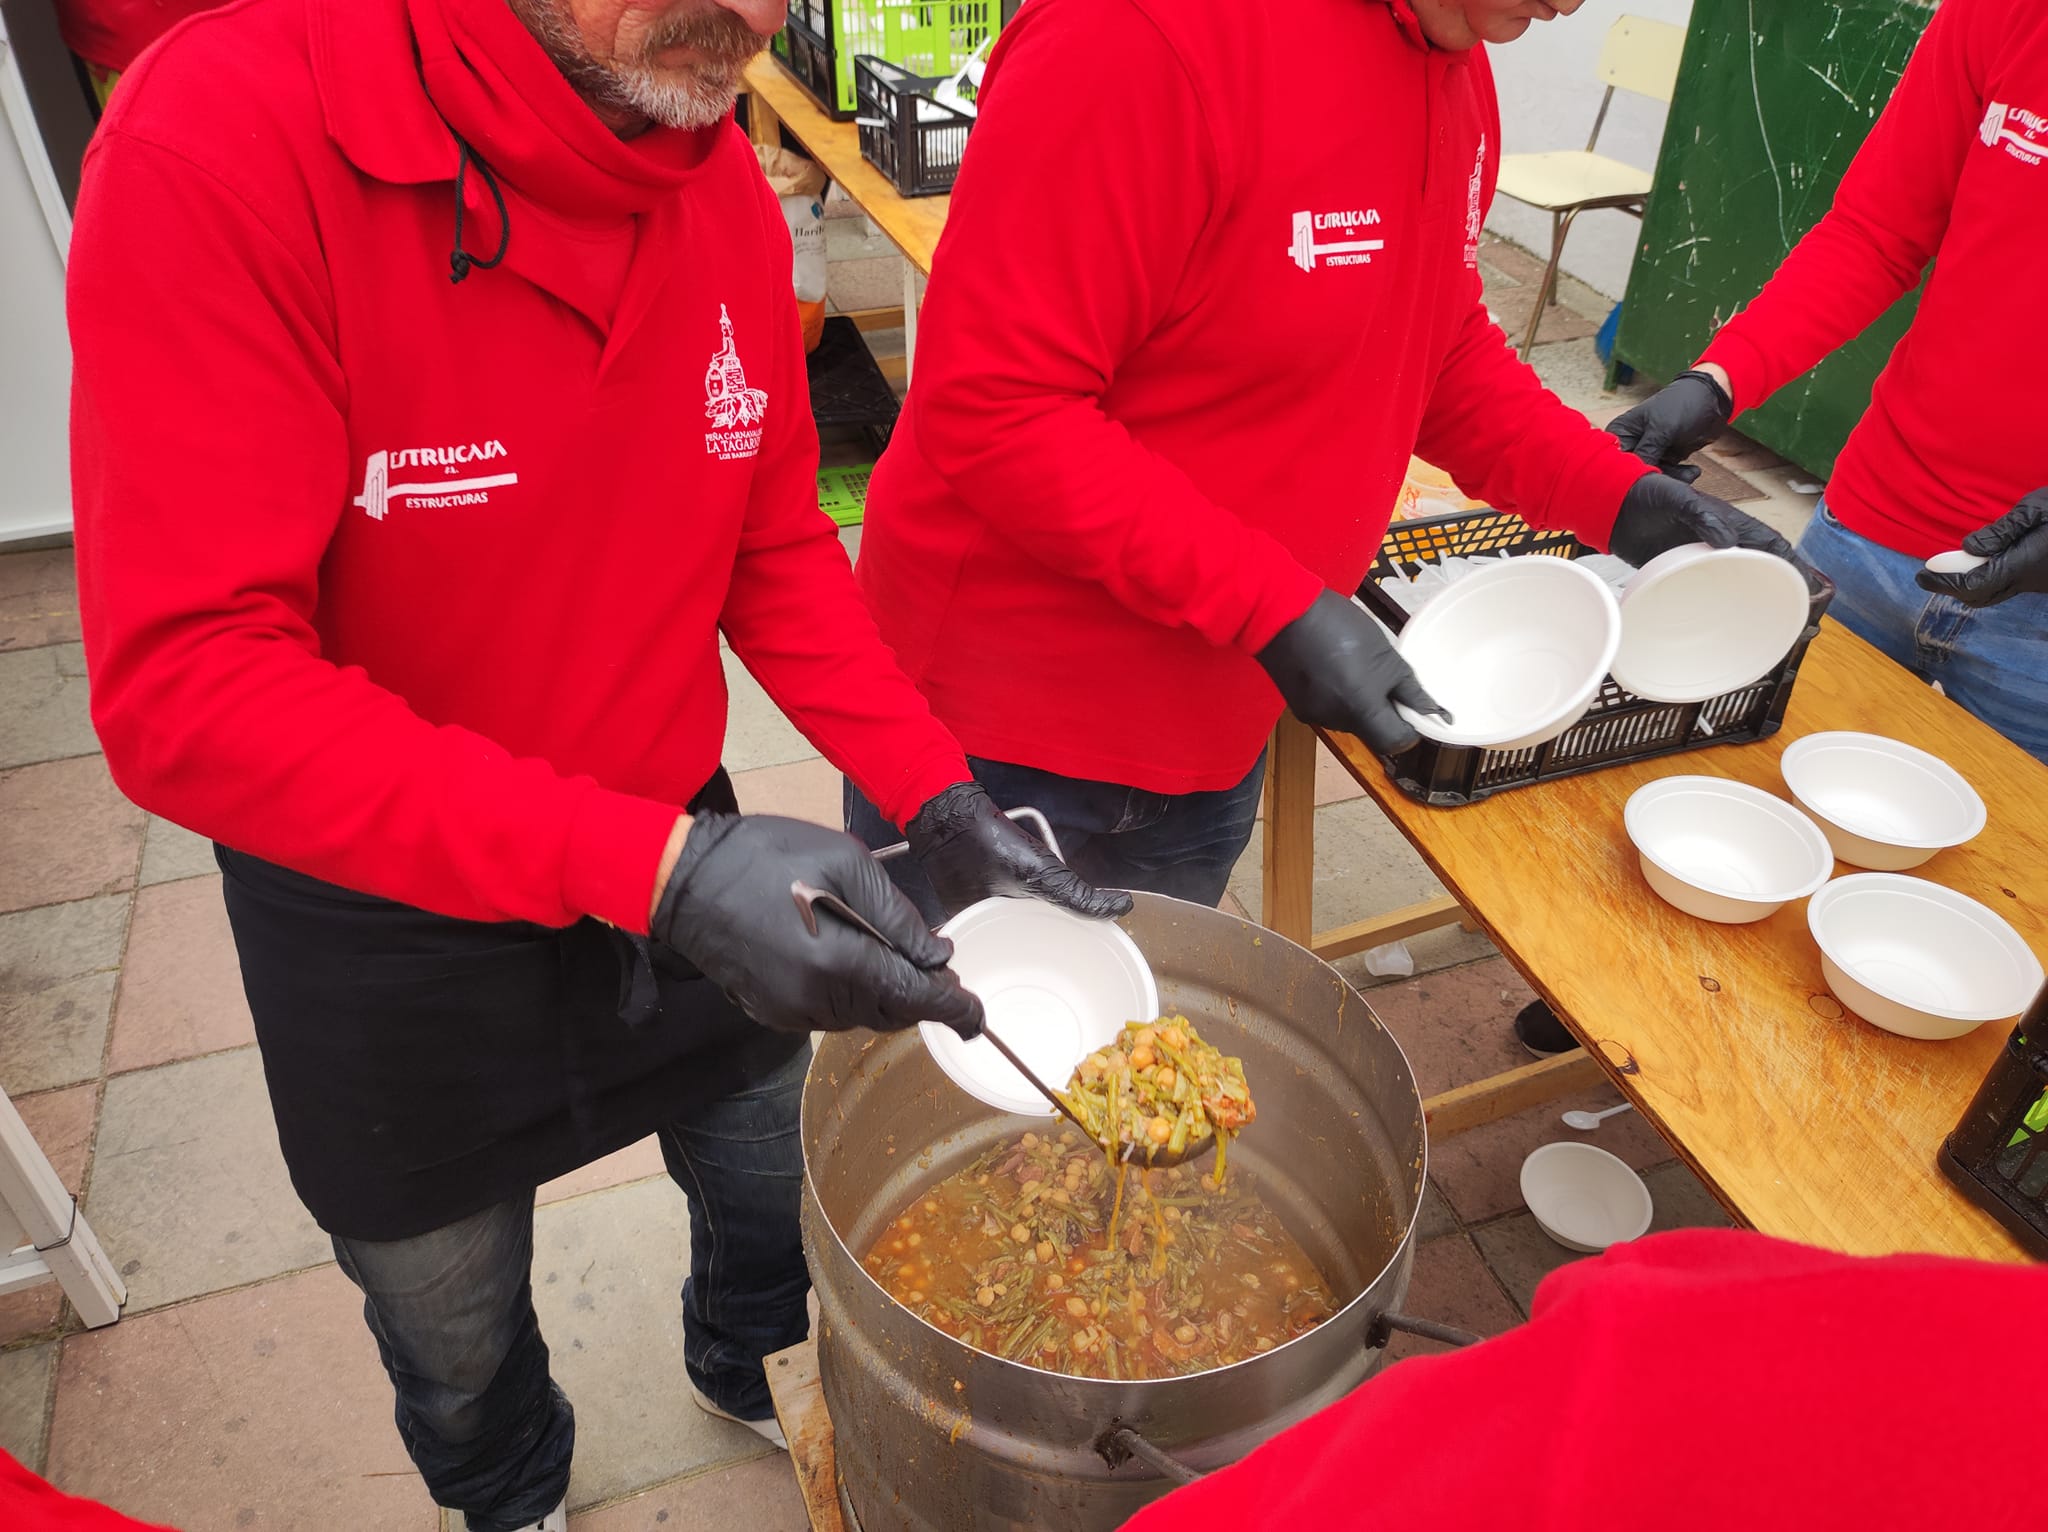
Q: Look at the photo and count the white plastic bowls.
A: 7